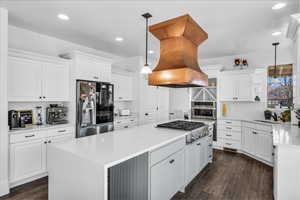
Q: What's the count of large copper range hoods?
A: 1